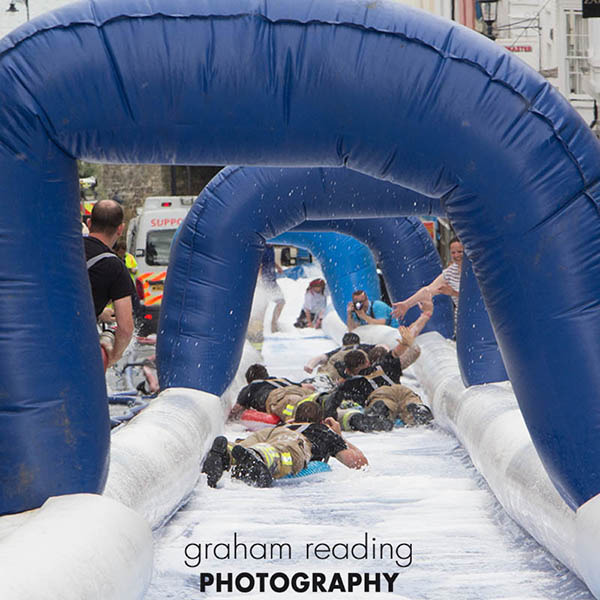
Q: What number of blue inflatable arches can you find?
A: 4